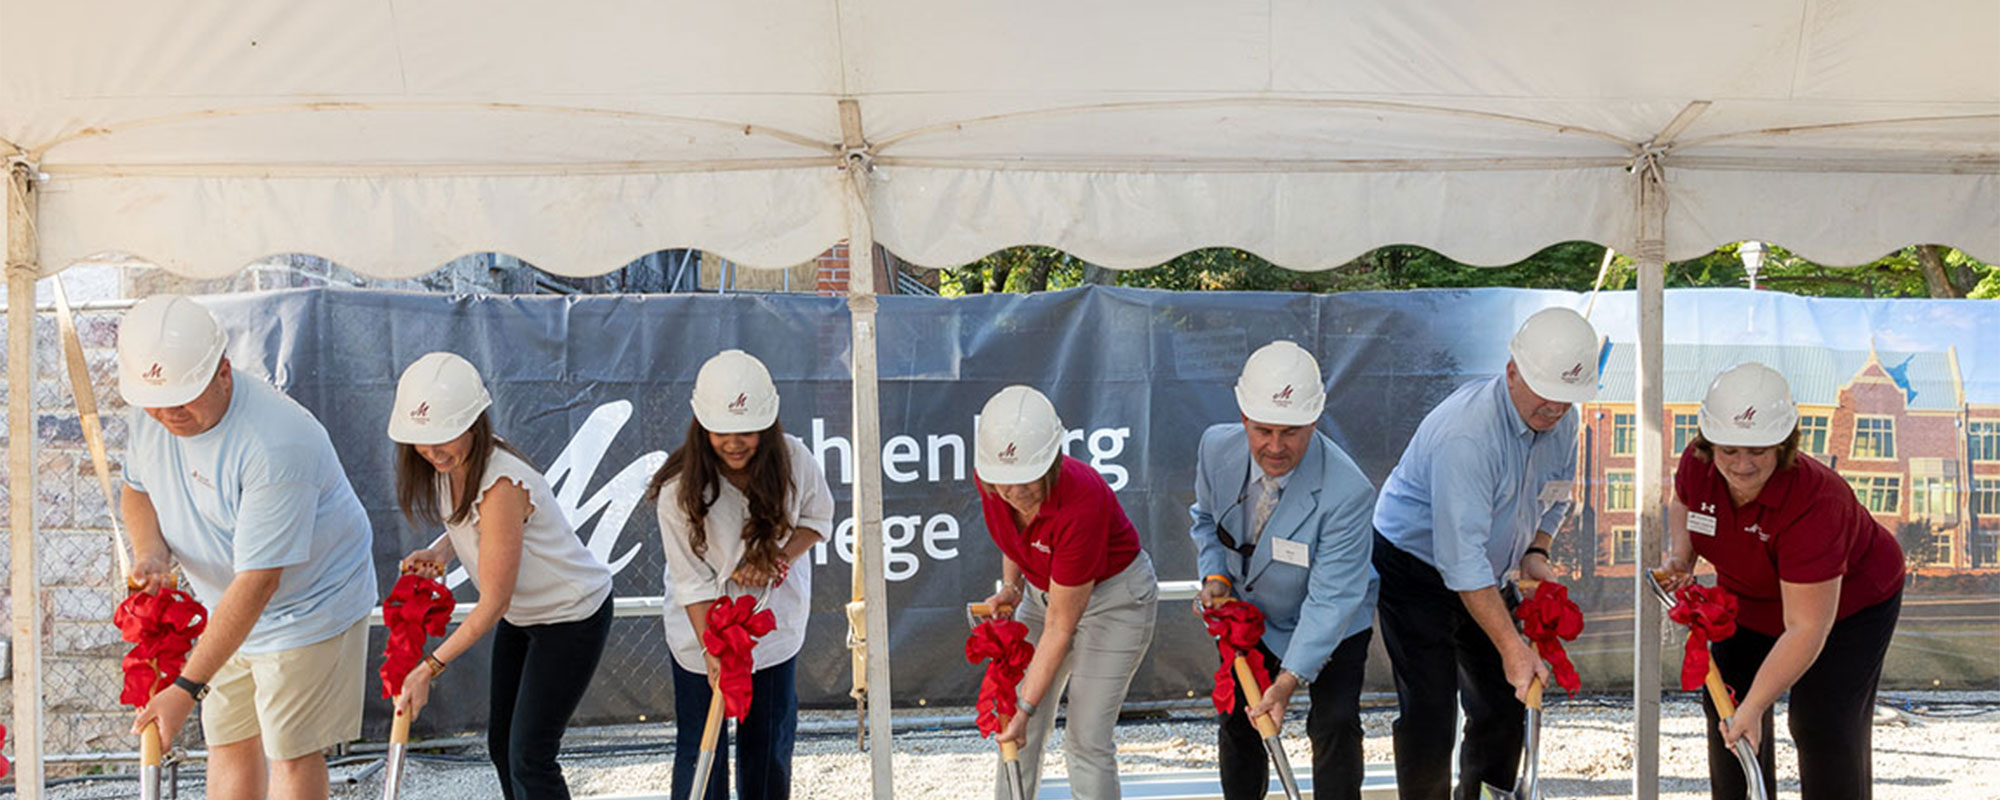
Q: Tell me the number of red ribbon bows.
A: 7